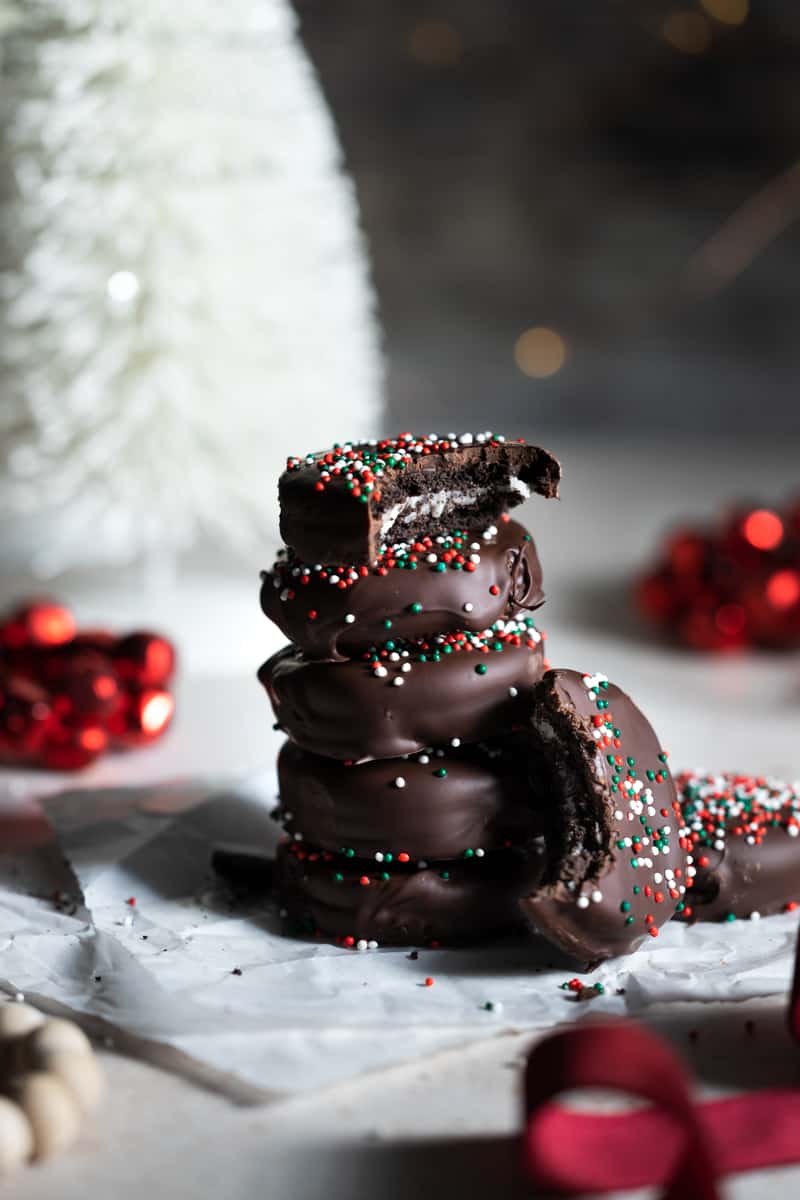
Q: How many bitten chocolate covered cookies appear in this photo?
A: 2